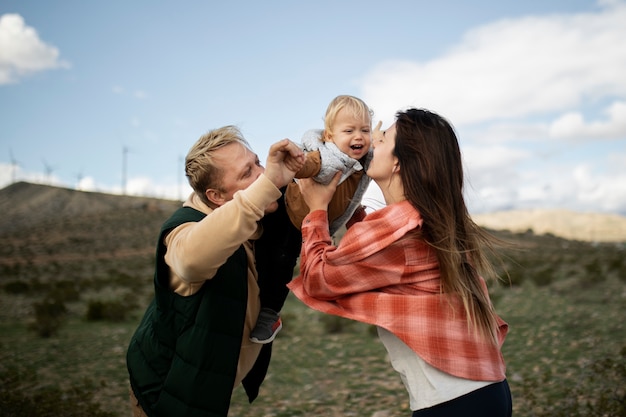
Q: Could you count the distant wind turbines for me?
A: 5